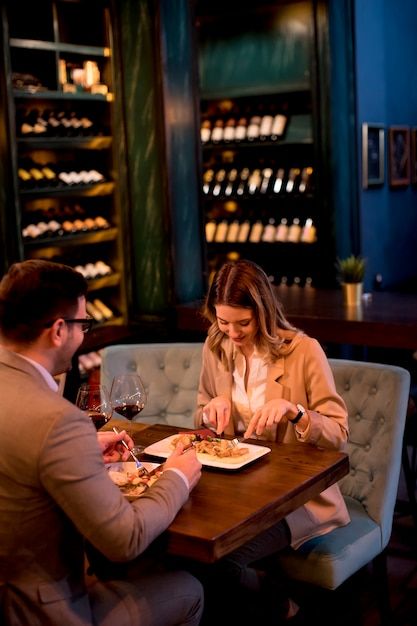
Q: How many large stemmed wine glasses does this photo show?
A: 2